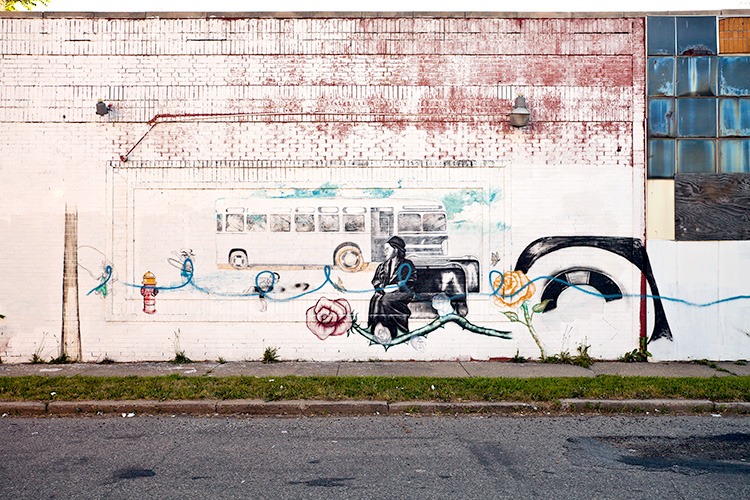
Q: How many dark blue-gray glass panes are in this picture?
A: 11